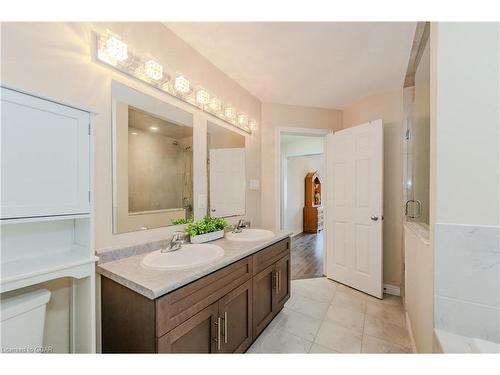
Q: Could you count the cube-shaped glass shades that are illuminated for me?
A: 8